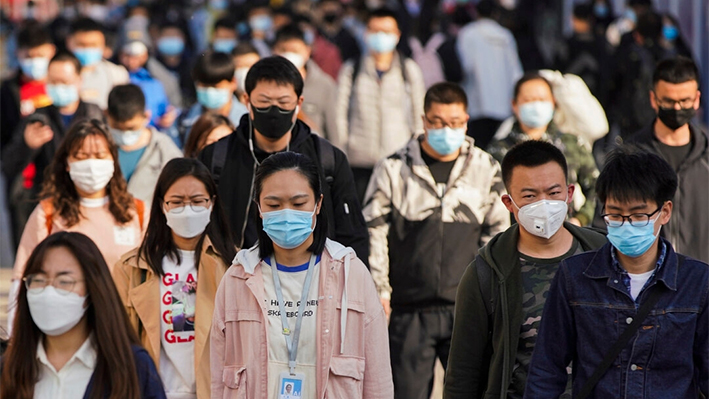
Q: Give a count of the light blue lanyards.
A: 1